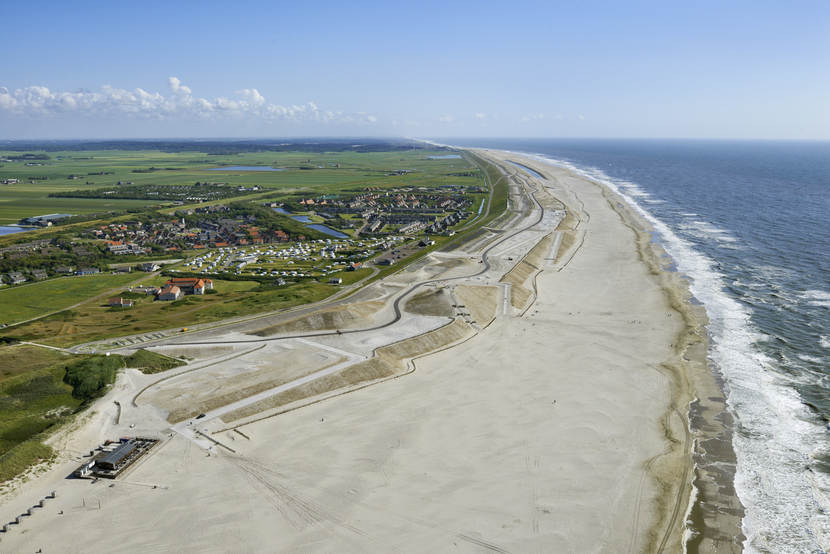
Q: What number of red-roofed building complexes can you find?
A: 1